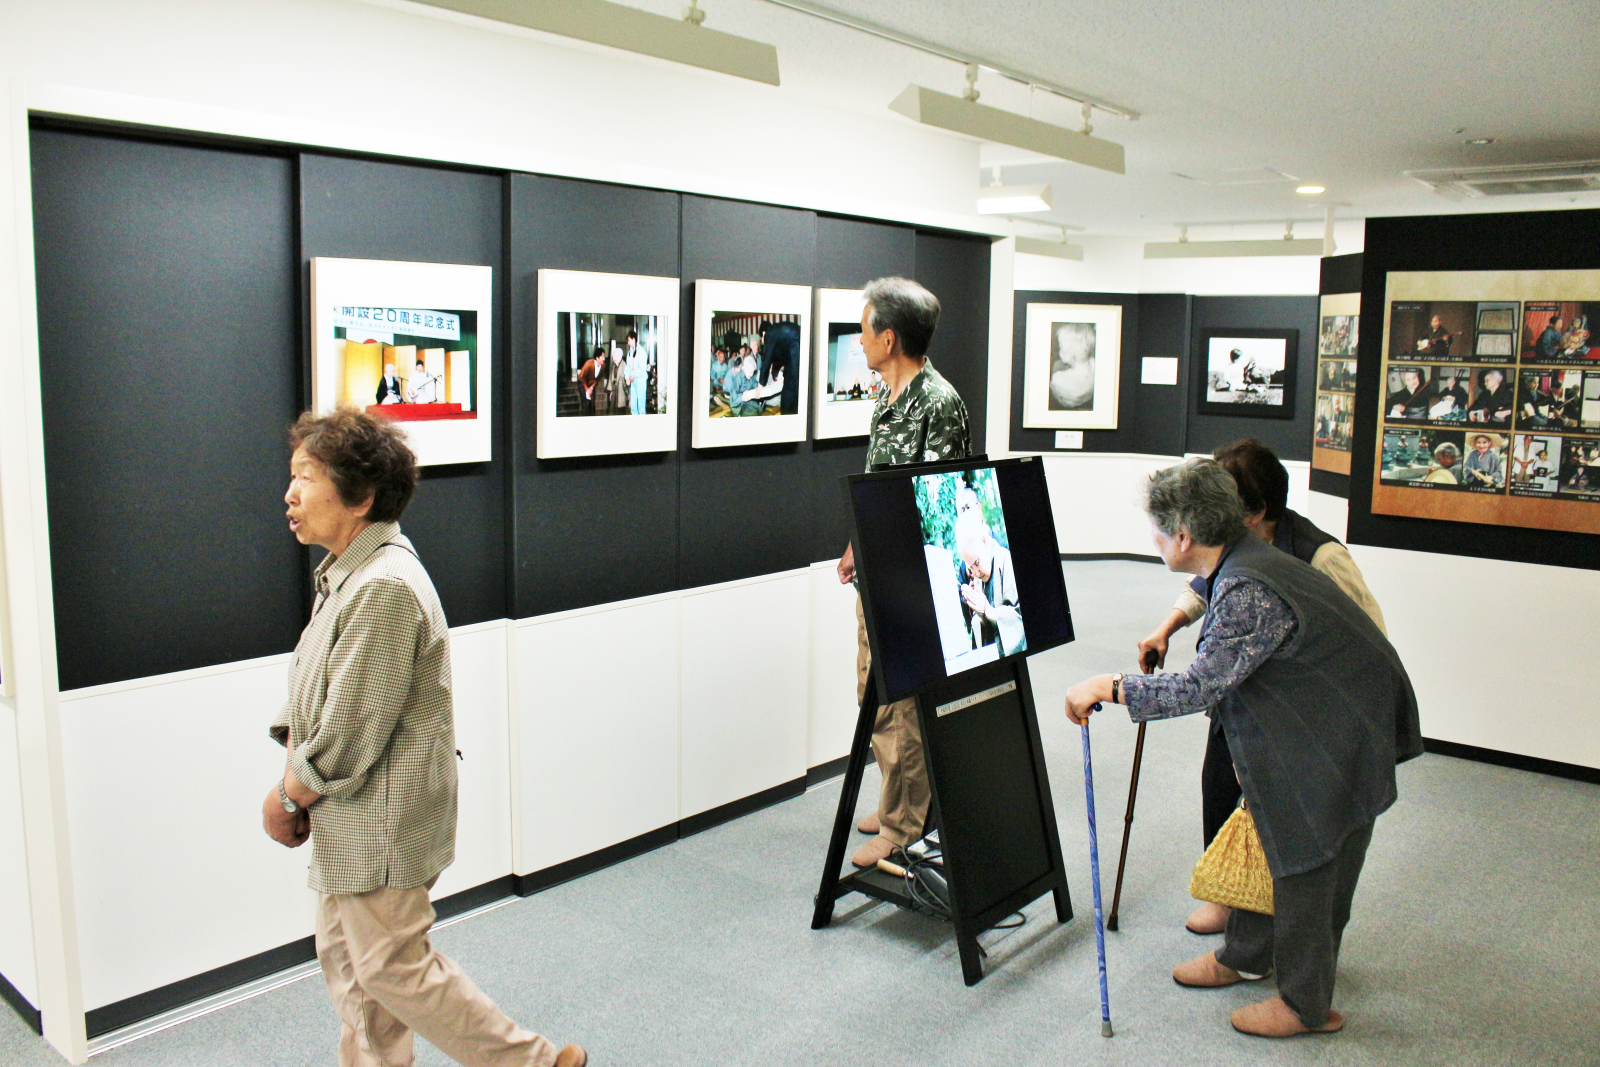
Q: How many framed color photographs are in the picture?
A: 4